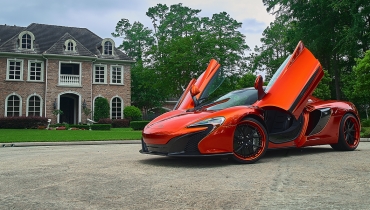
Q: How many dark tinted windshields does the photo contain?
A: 1